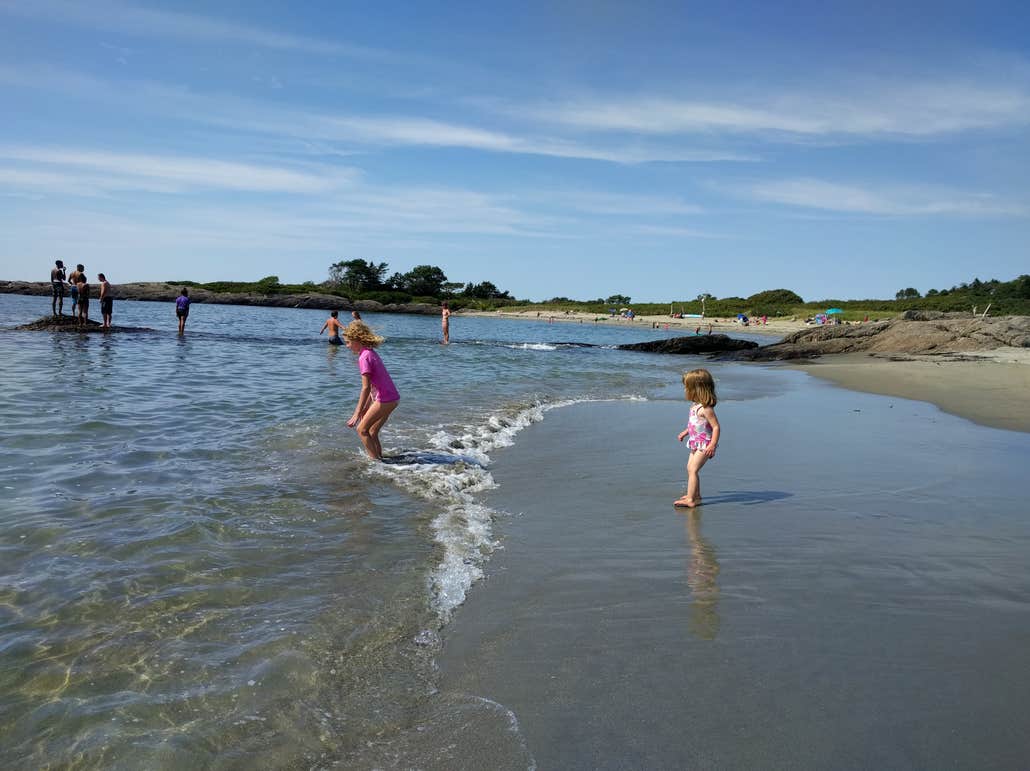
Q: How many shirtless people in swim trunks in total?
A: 5